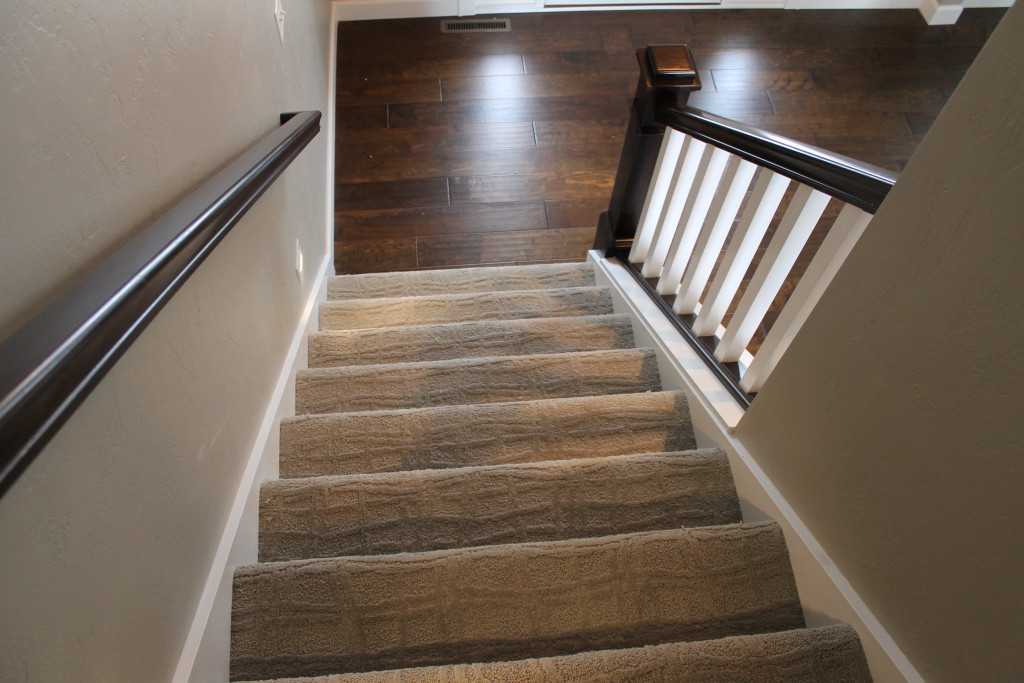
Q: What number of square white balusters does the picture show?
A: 7